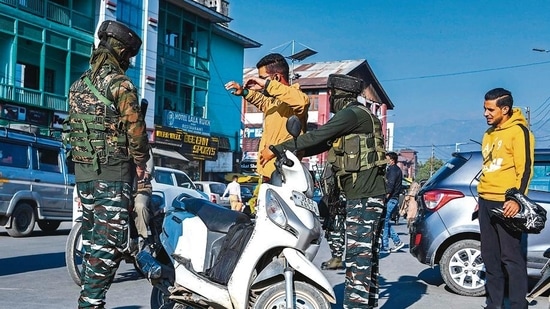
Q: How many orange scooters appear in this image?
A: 0